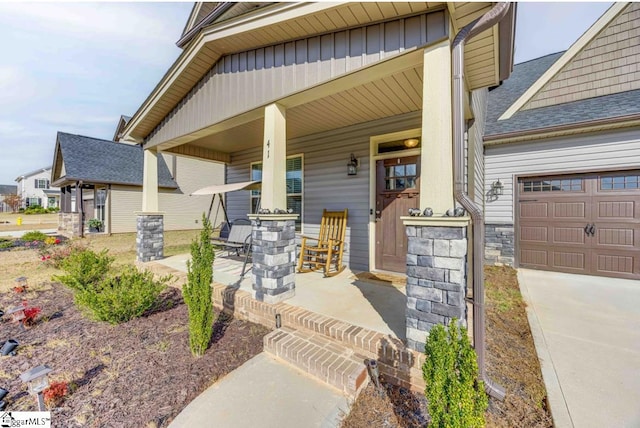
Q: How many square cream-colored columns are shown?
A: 3